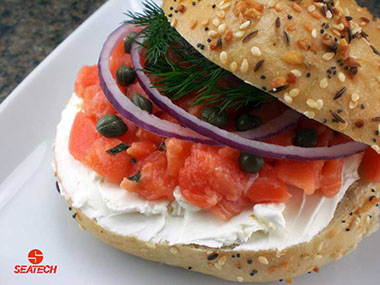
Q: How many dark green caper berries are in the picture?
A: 8